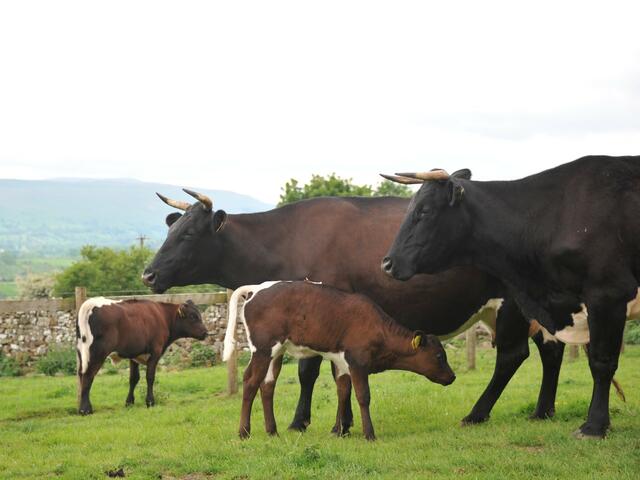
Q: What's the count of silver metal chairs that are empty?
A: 0